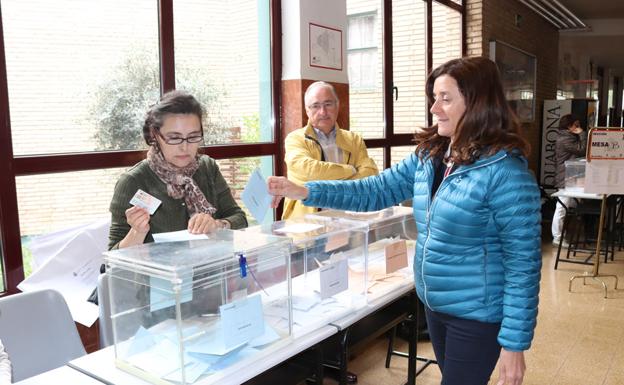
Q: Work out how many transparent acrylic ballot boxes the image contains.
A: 4